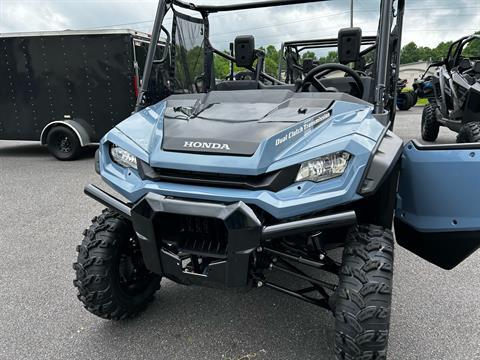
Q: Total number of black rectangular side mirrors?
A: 2